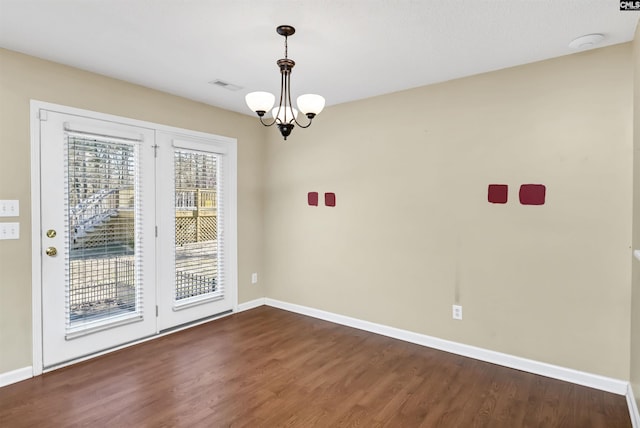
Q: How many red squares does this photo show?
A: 4